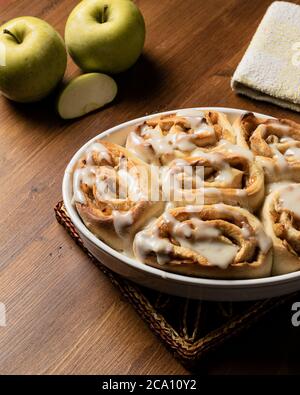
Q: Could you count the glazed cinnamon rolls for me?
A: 6